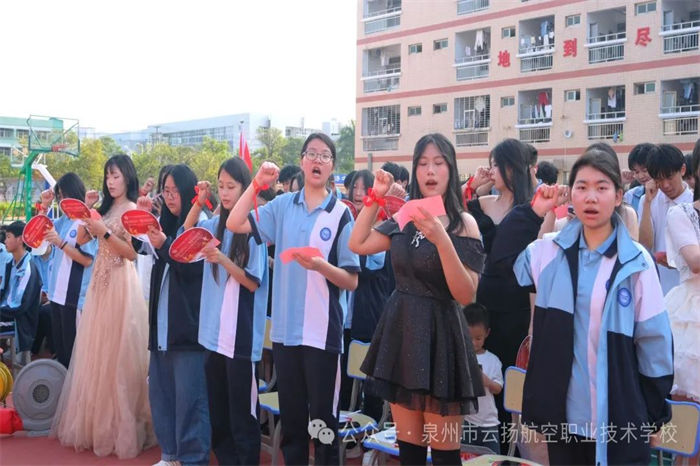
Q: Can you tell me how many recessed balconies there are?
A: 12